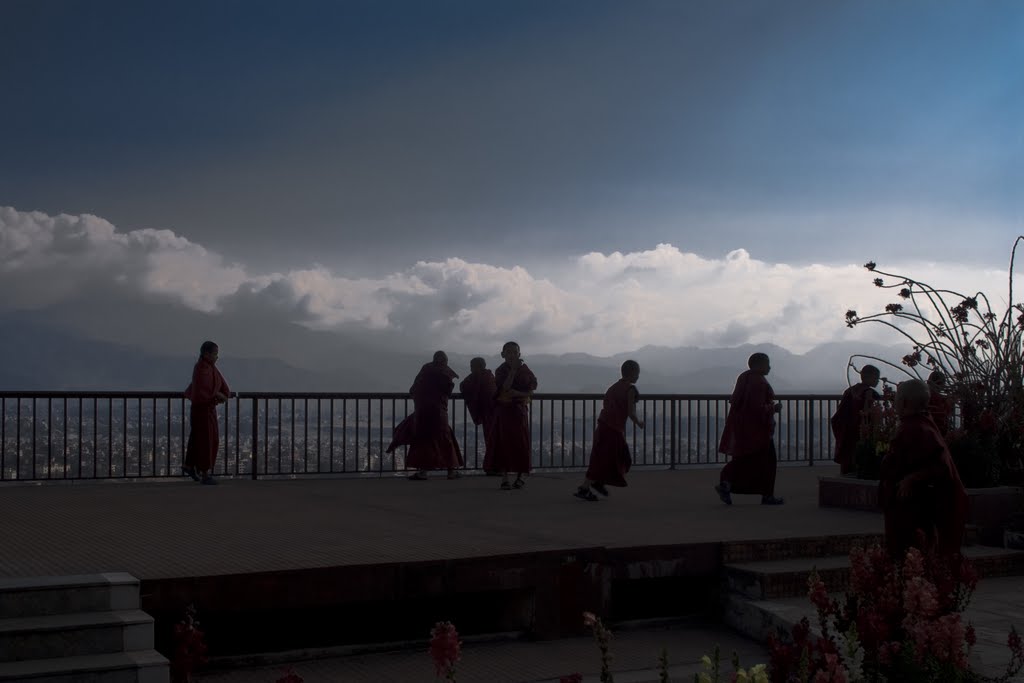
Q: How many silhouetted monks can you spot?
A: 9